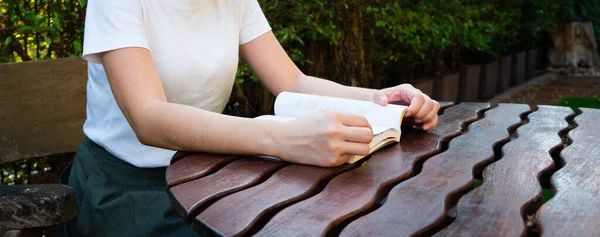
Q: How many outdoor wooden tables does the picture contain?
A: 1